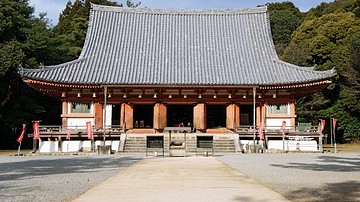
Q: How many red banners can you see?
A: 8